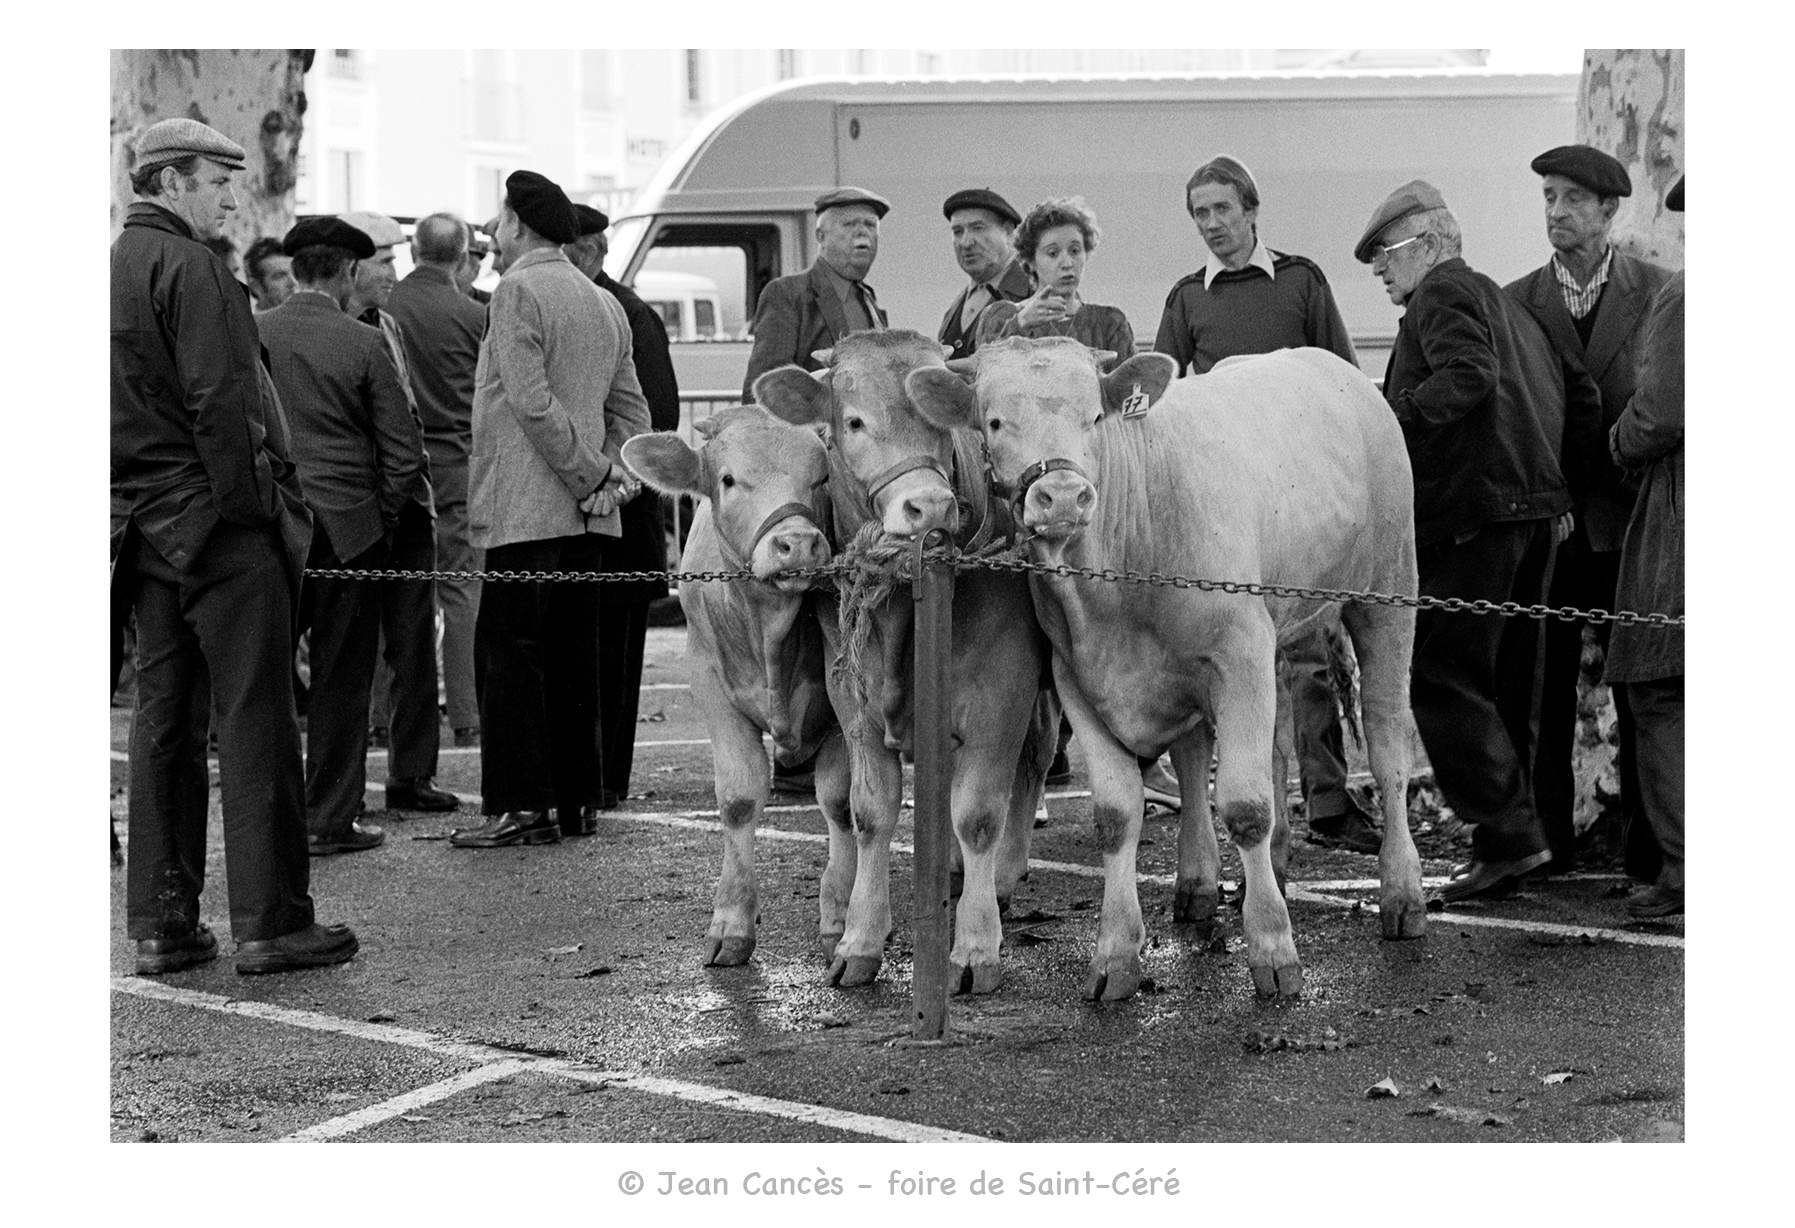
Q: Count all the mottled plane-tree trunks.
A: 2